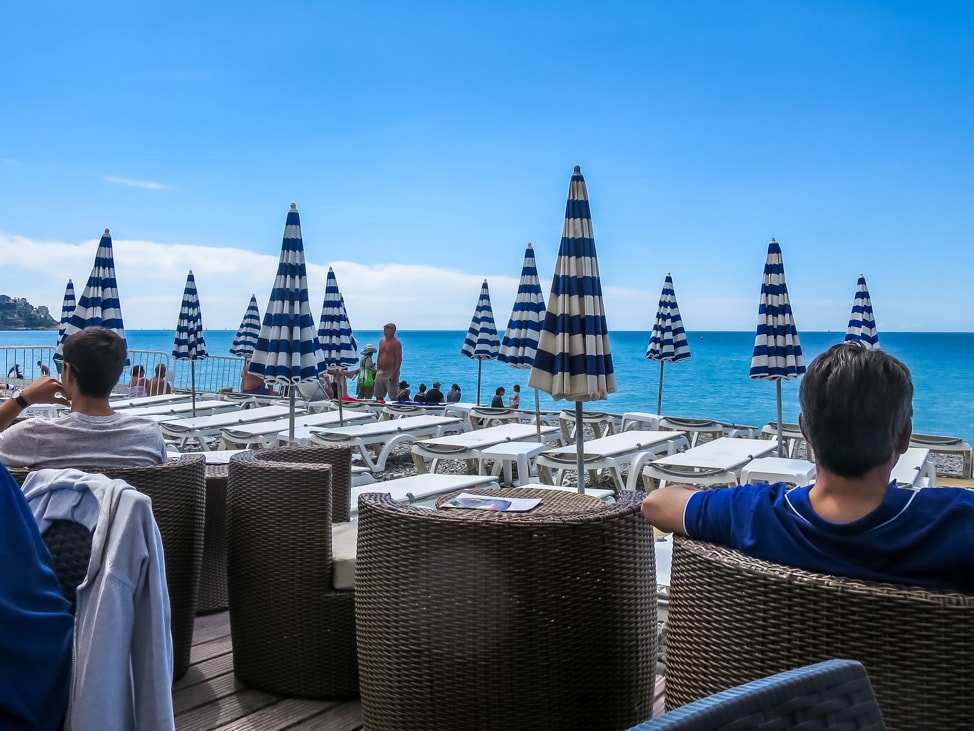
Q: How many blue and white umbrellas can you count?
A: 12